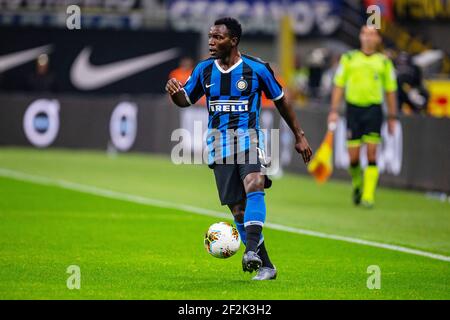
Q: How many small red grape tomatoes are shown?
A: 0